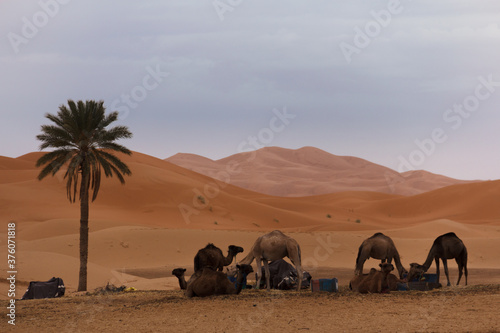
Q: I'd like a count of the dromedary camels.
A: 8